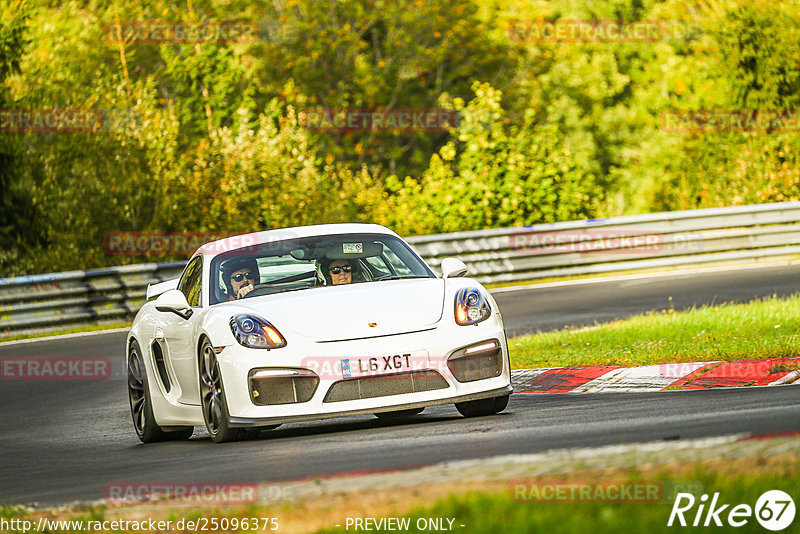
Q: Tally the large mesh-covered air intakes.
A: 3